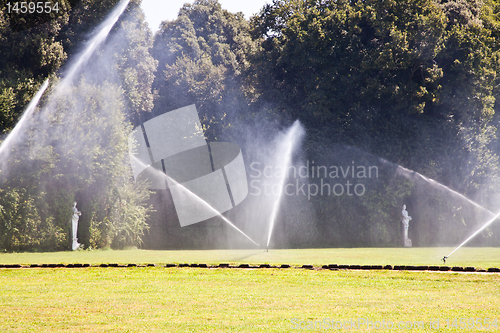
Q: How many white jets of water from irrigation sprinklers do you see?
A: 6